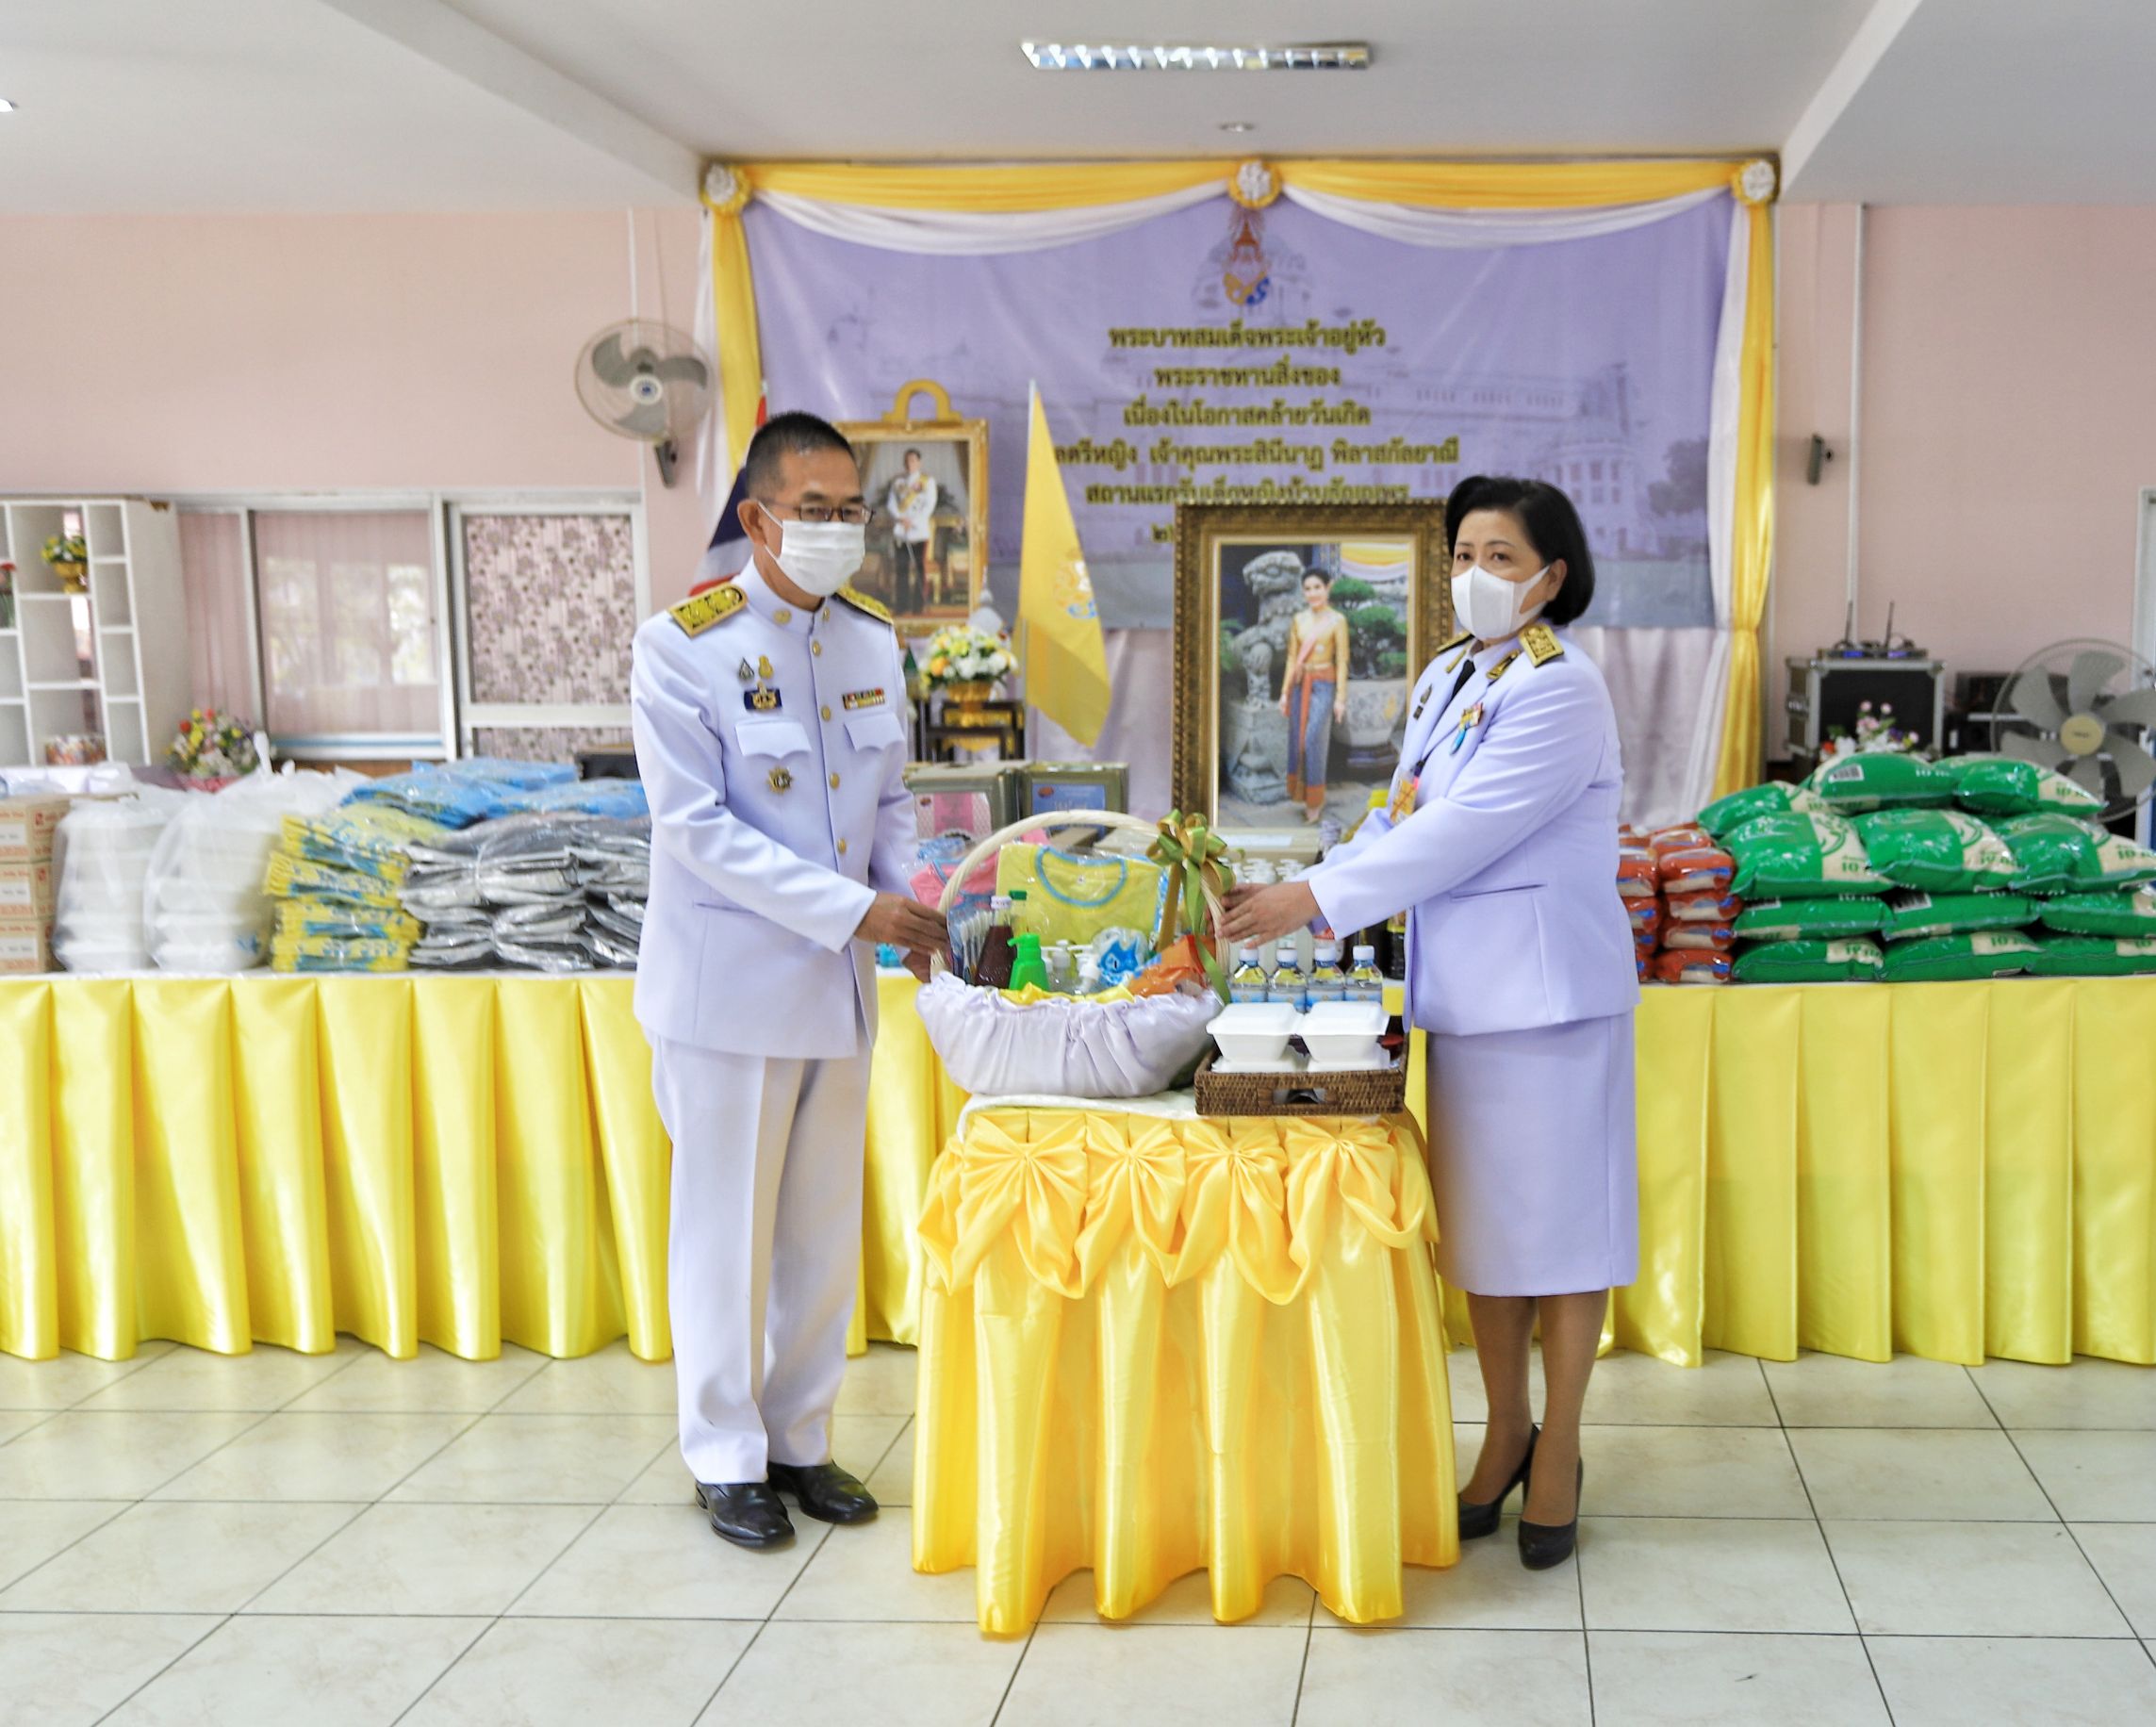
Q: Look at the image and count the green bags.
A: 12